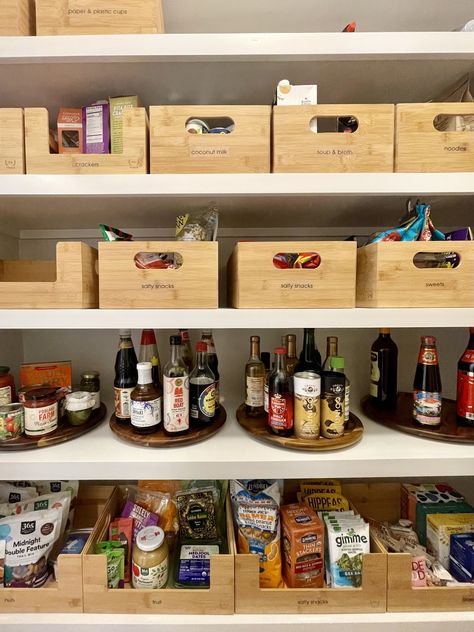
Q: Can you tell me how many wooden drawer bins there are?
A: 15